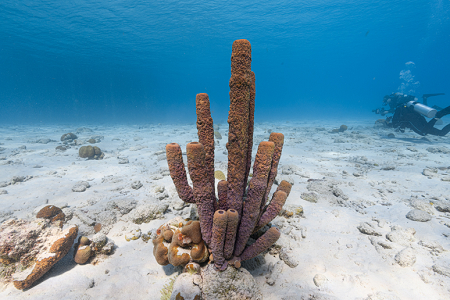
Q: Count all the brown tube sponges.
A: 13